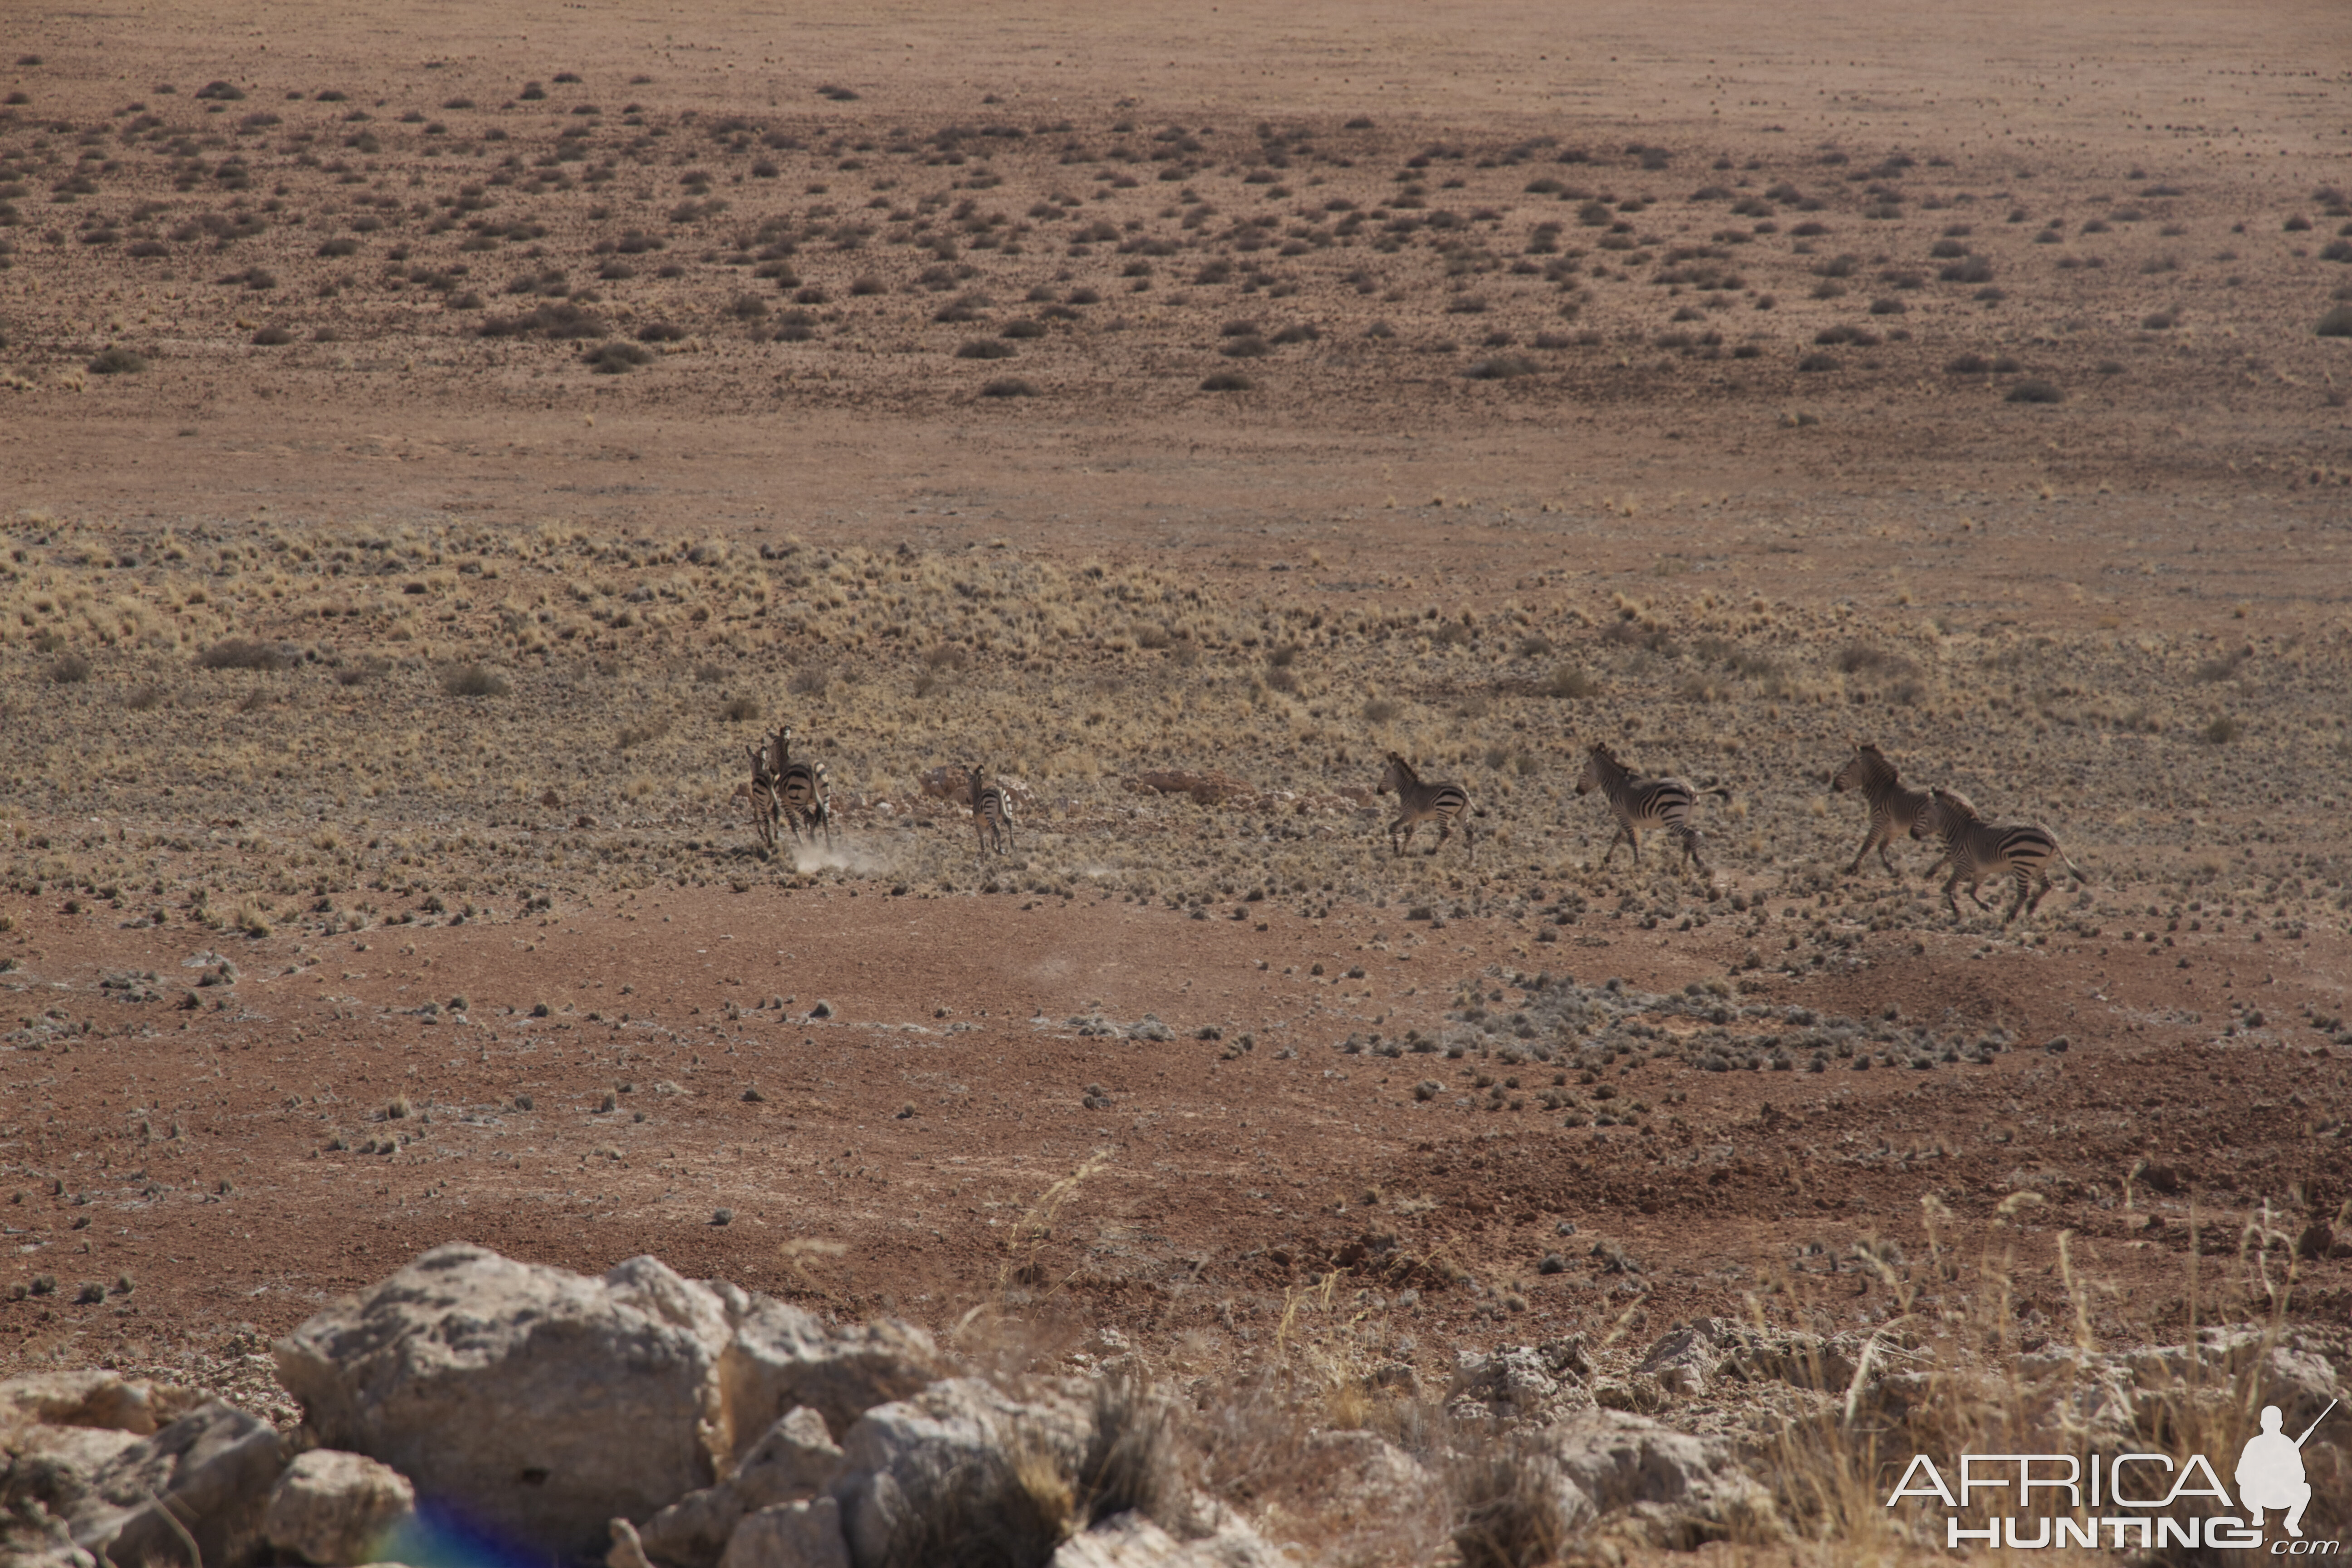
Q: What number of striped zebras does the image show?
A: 7